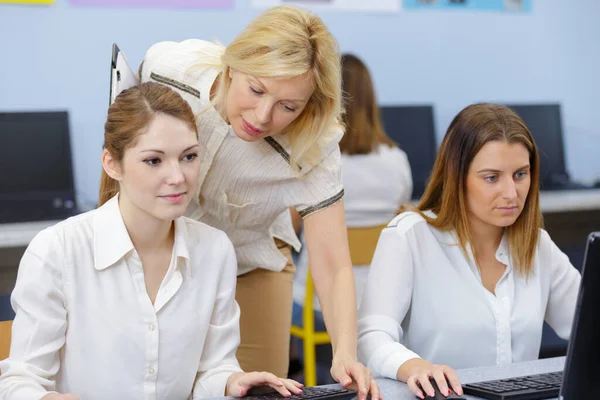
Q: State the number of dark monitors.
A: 4